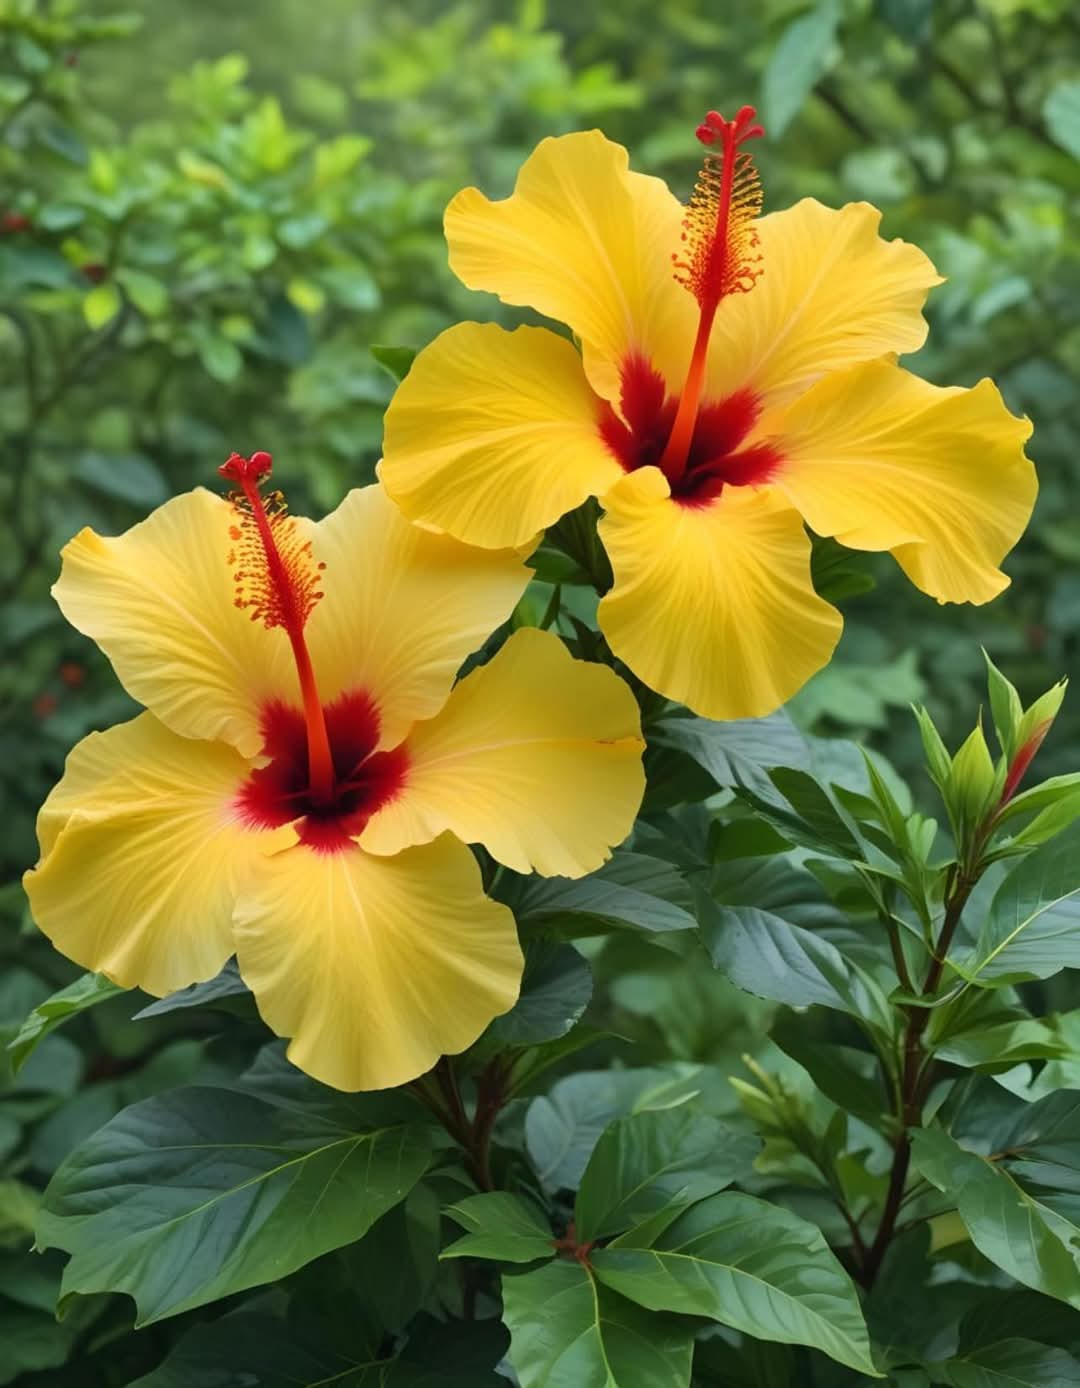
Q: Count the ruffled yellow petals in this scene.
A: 10